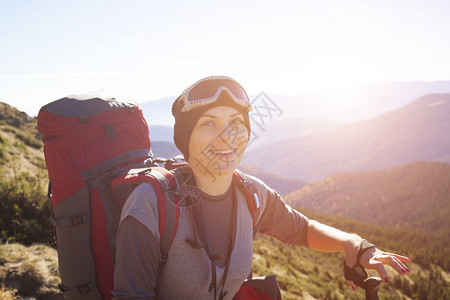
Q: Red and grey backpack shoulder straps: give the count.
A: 2